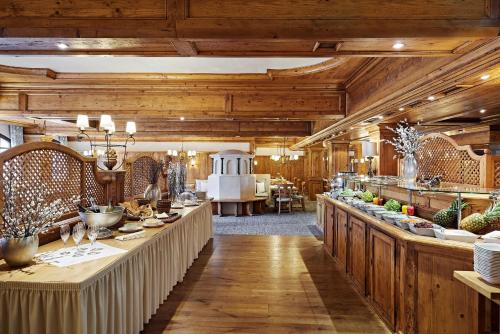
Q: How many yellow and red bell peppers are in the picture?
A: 4